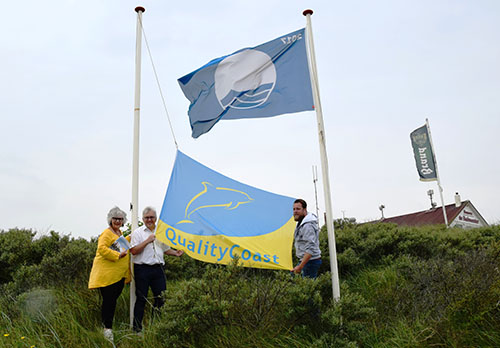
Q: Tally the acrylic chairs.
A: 0